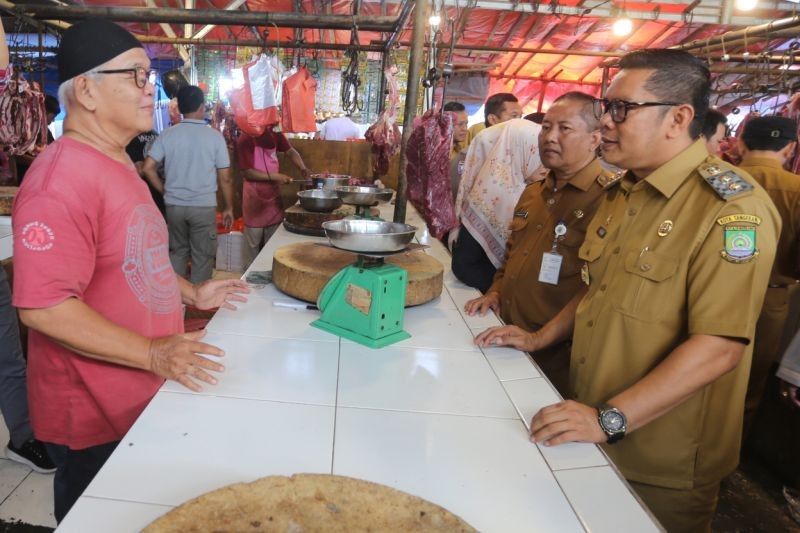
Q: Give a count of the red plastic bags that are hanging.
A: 2